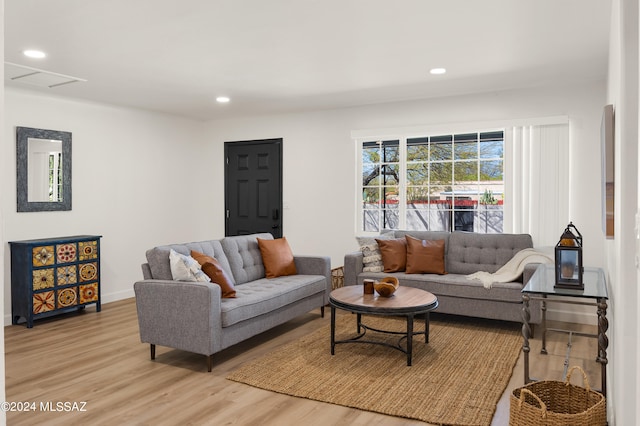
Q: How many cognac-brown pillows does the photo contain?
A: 4